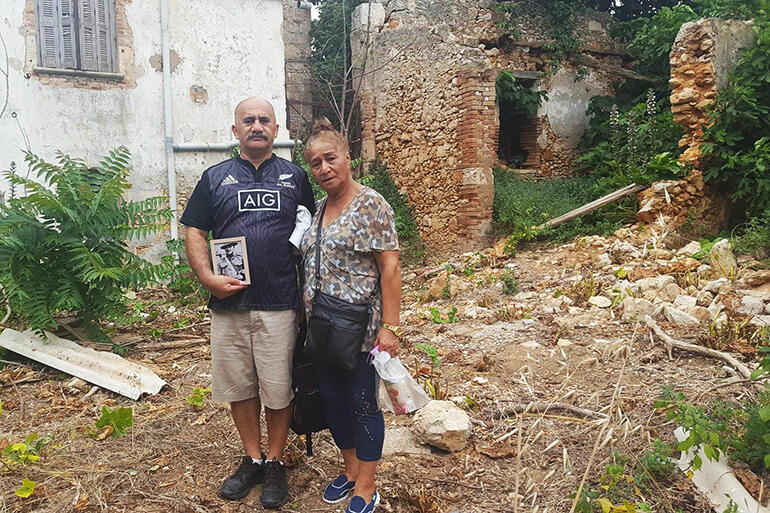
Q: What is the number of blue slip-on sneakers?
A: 2